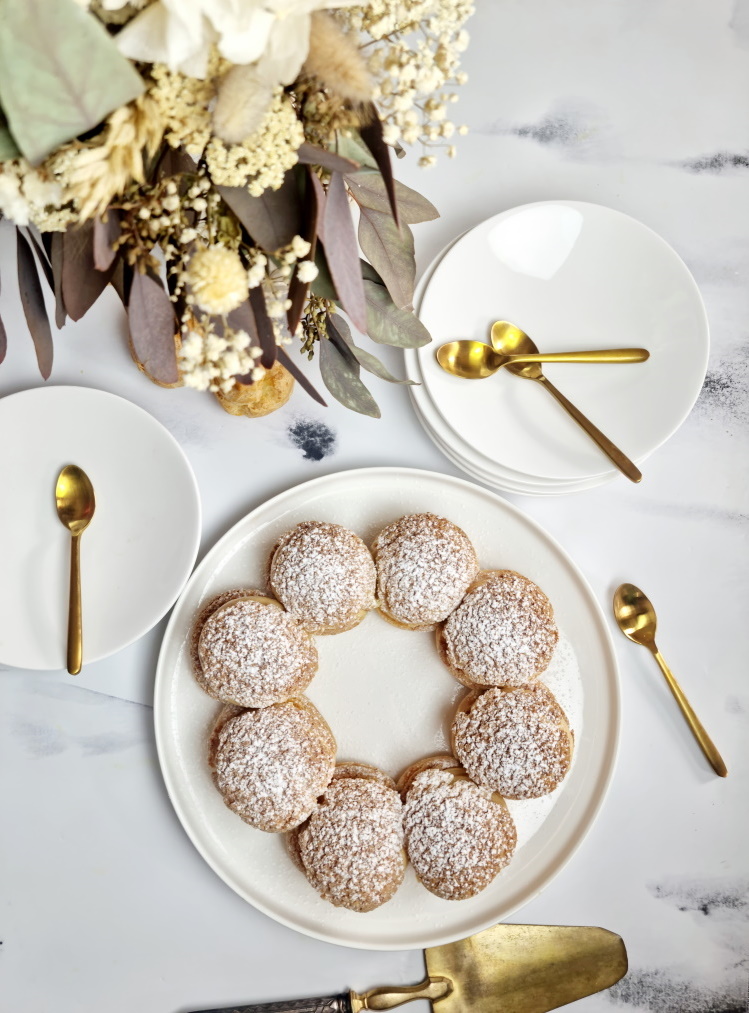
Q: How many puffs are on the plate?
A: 8